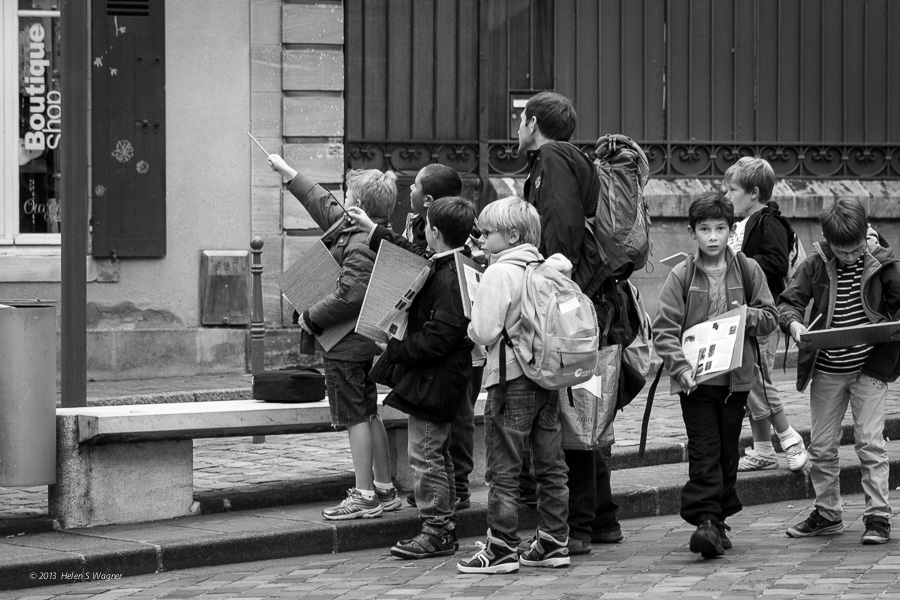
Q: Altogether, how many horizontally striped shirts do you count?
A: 1